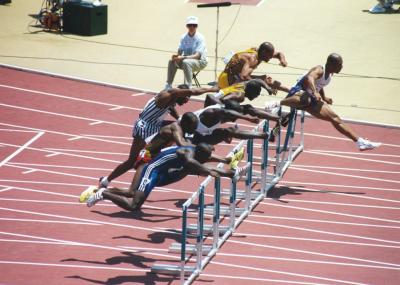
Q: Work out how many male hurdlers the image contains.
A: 7